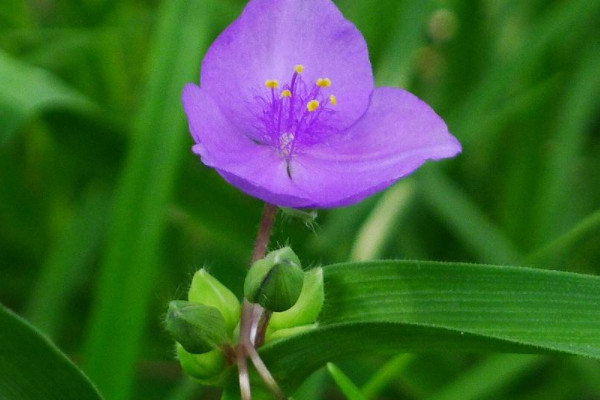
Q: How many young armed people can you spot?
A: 0